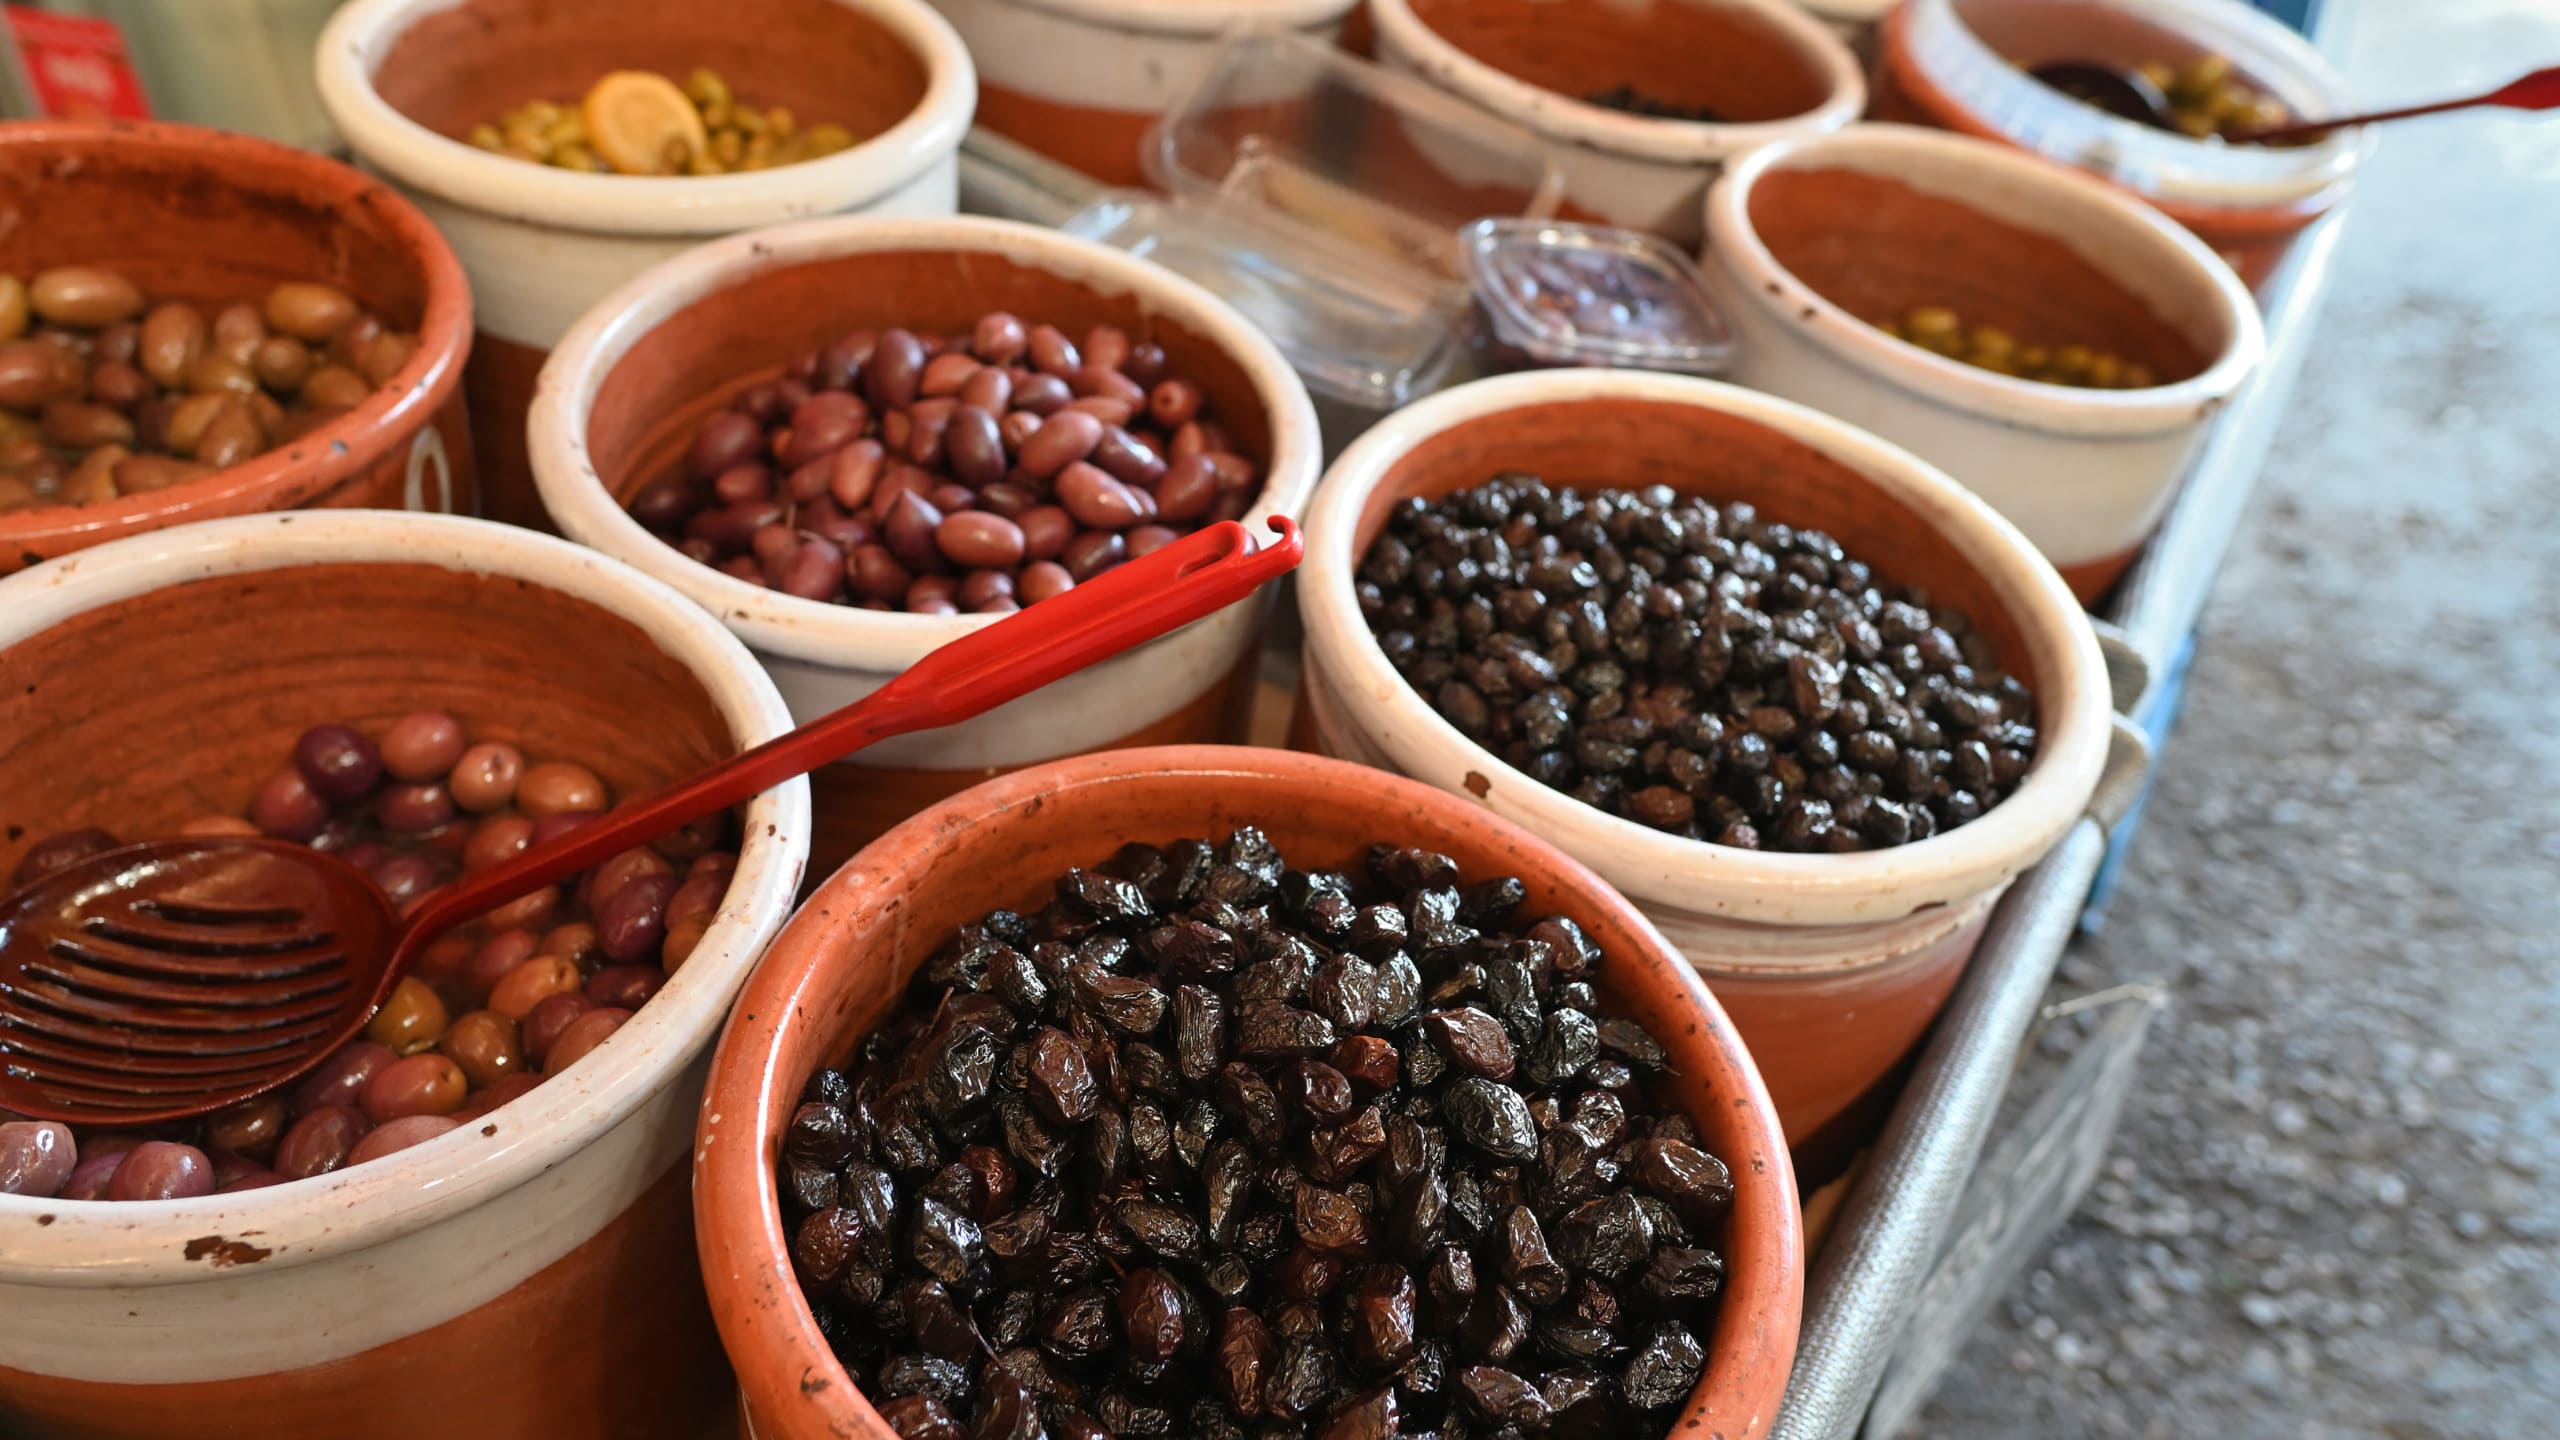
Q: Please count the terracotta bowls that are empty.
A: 0